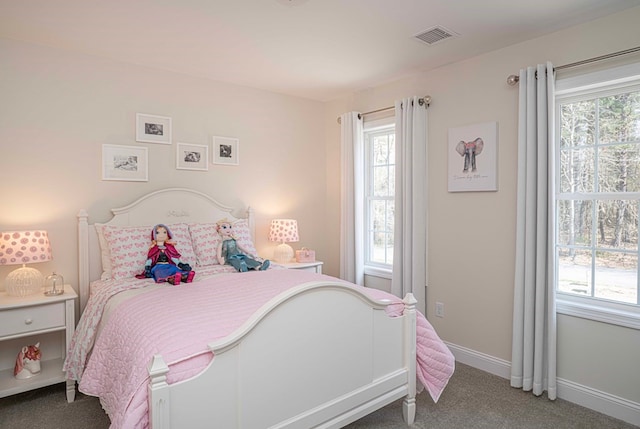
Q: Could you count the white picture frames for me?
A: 4